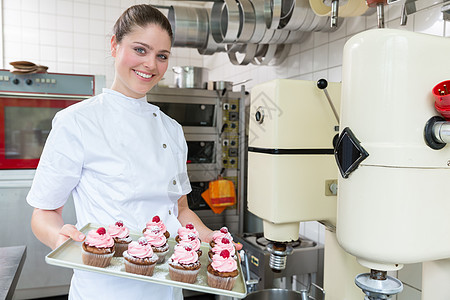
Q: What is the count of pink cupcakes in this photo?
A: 11